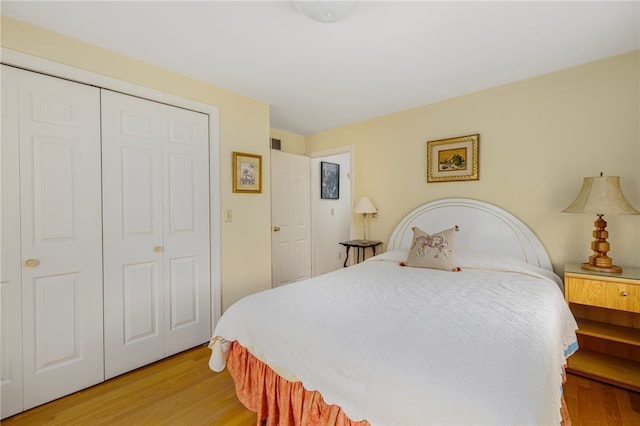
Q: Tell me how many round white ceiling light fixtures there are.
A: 1